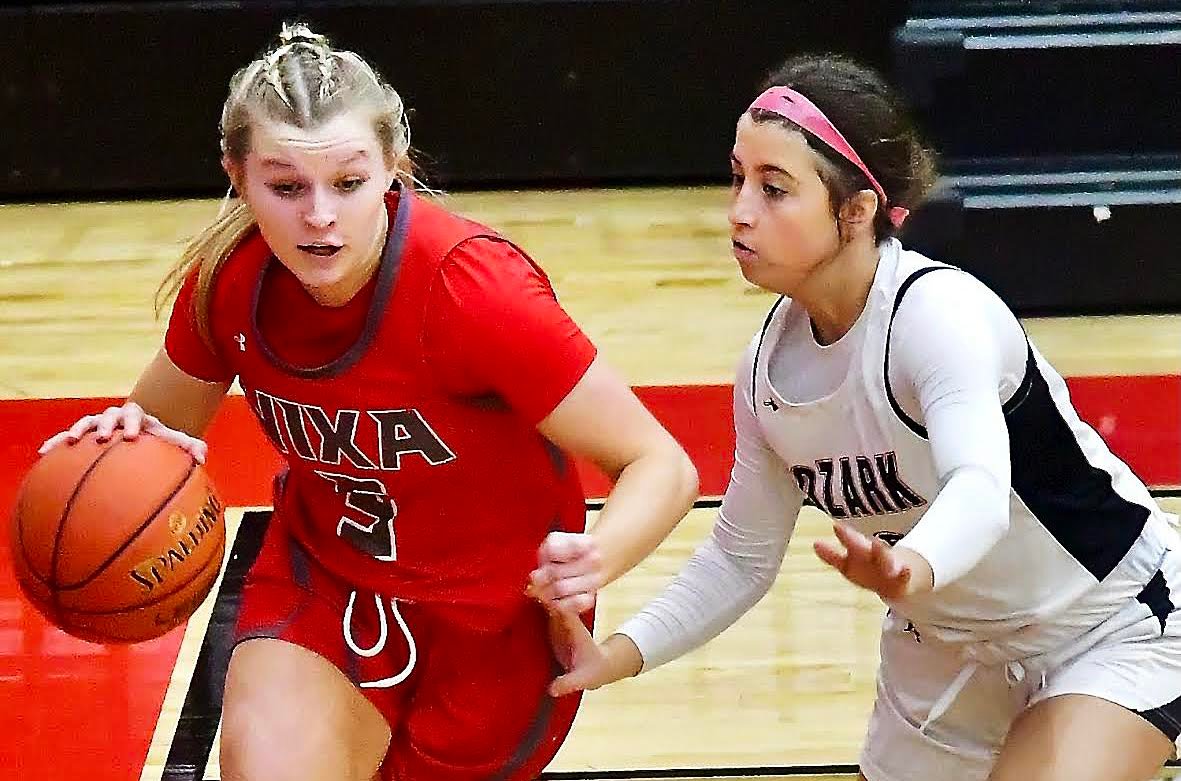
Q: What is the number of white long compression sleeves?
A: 2